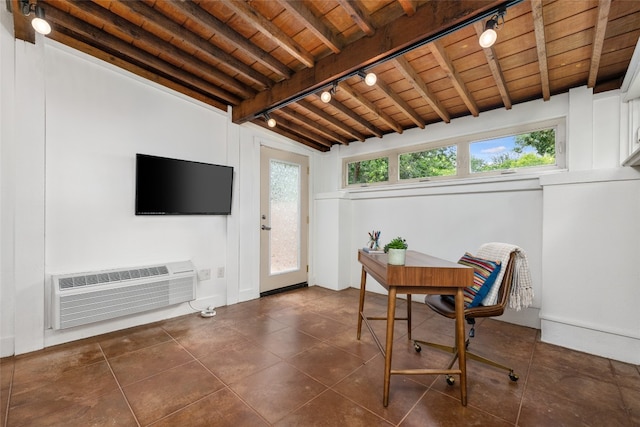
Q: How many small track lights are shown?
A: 5